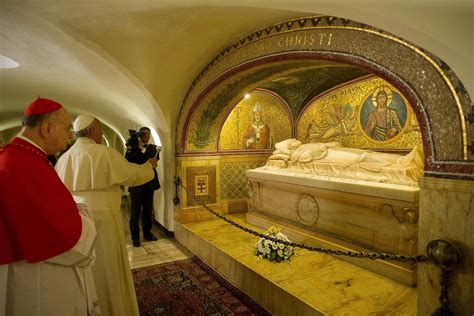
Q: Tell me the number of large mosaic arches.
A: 1